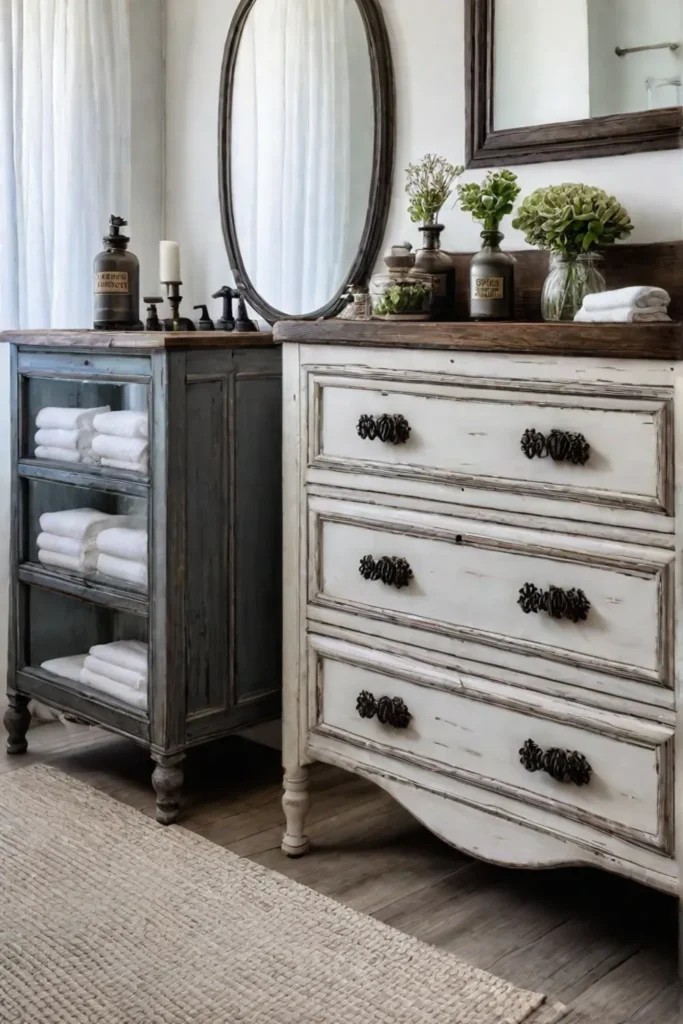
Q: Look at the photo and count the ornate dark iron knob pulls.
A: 6